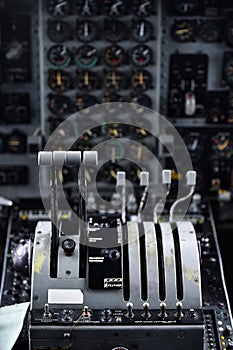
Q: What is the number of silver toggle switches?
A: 6